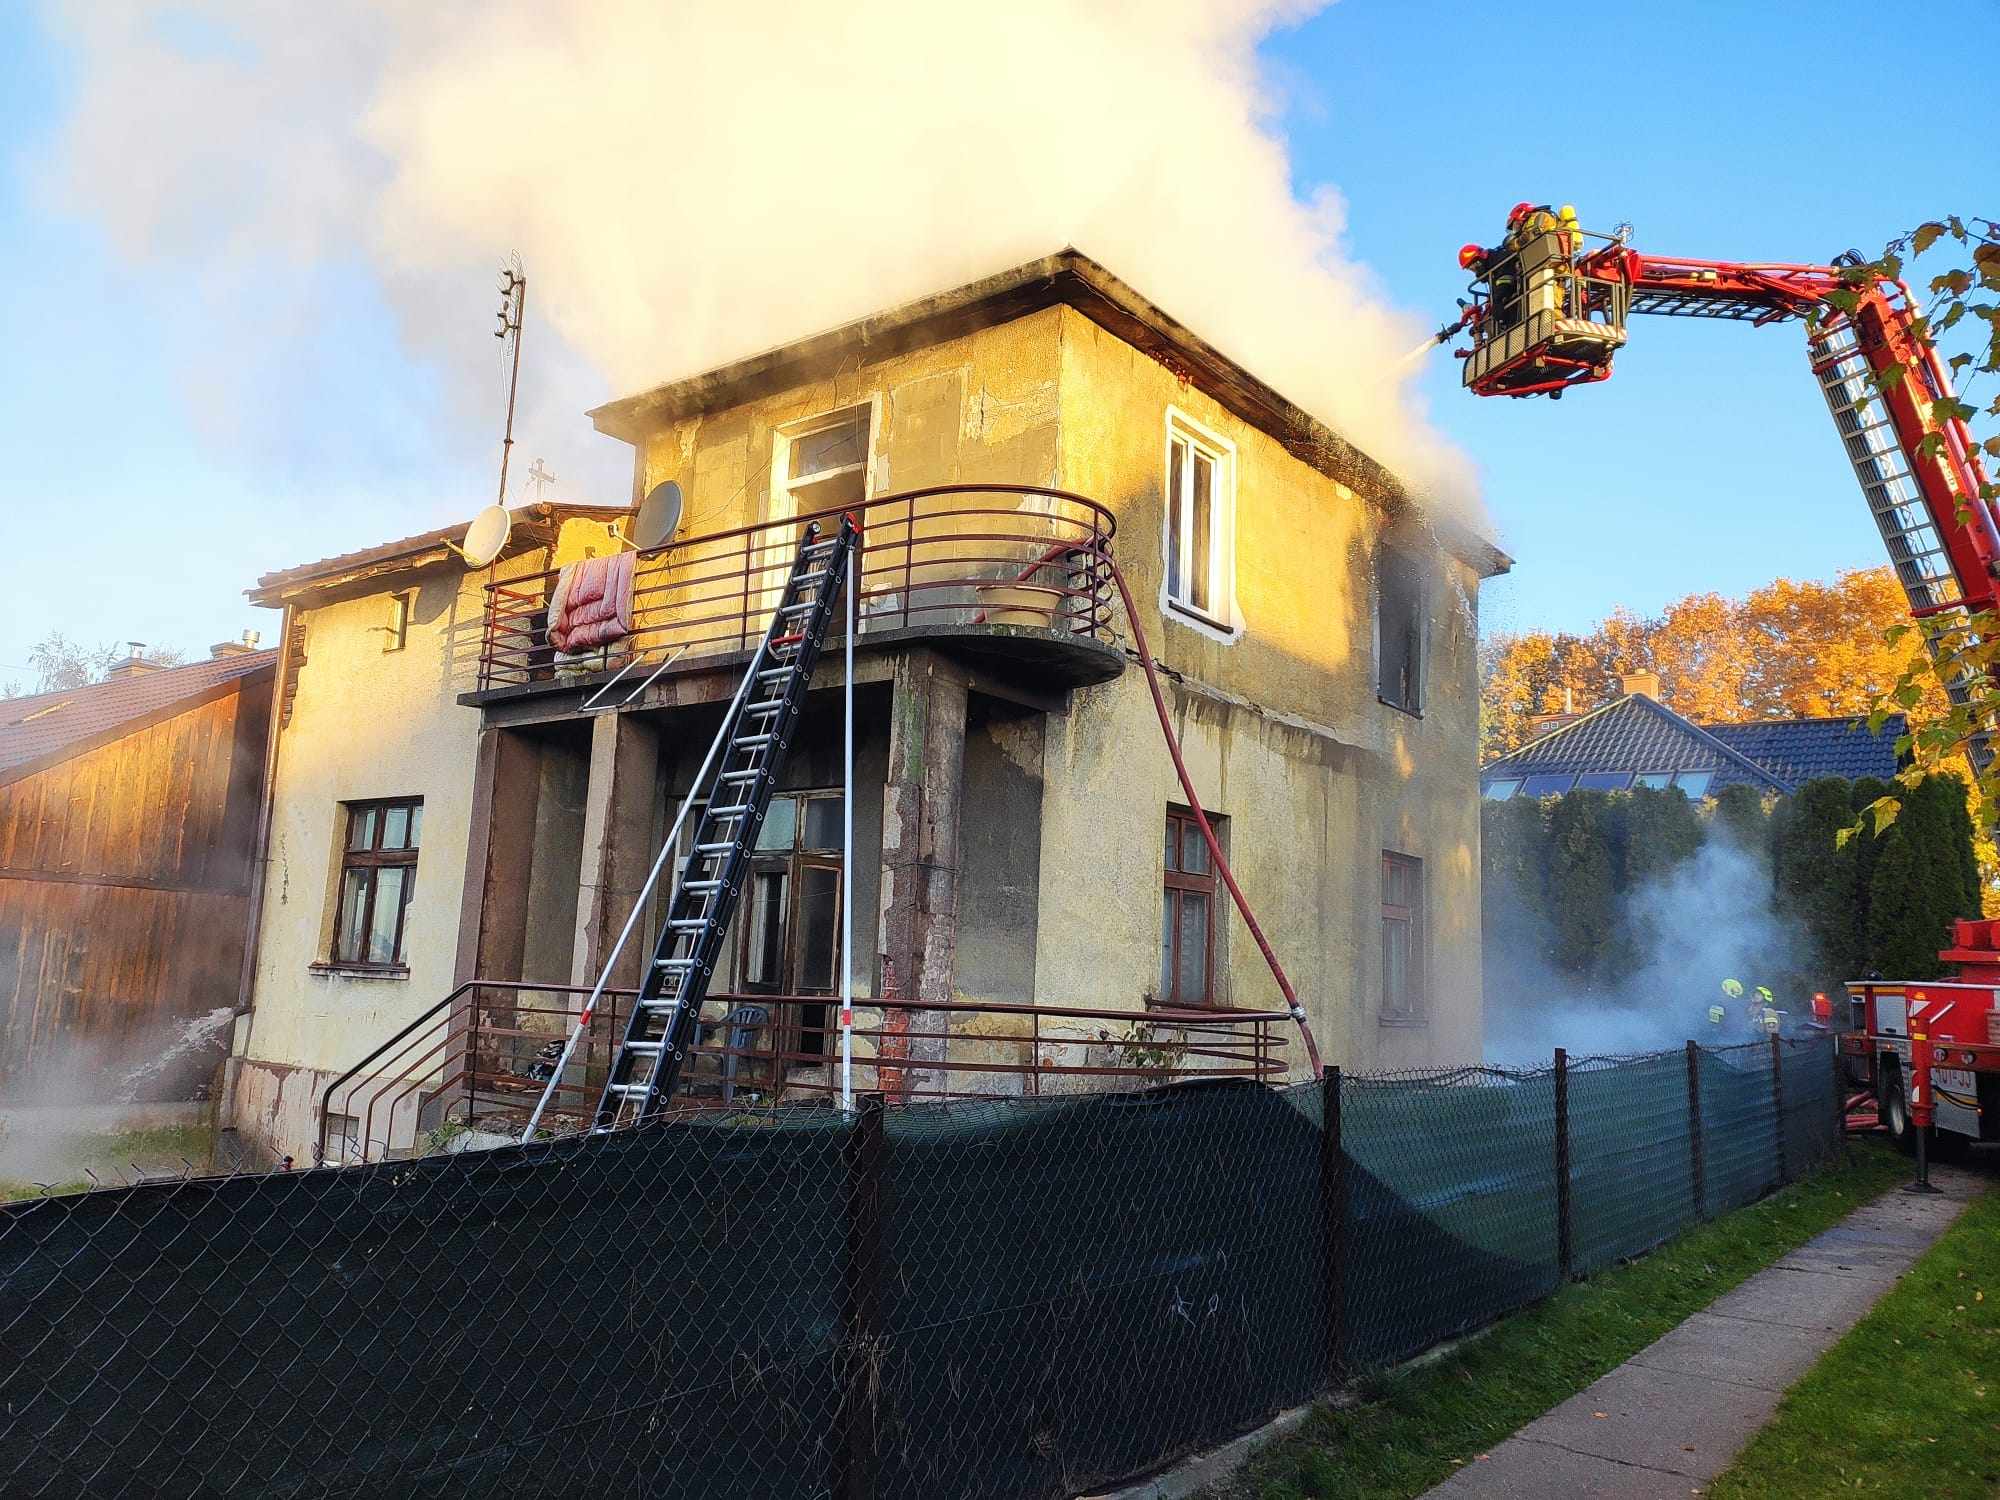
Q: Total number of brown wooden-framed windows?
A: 3